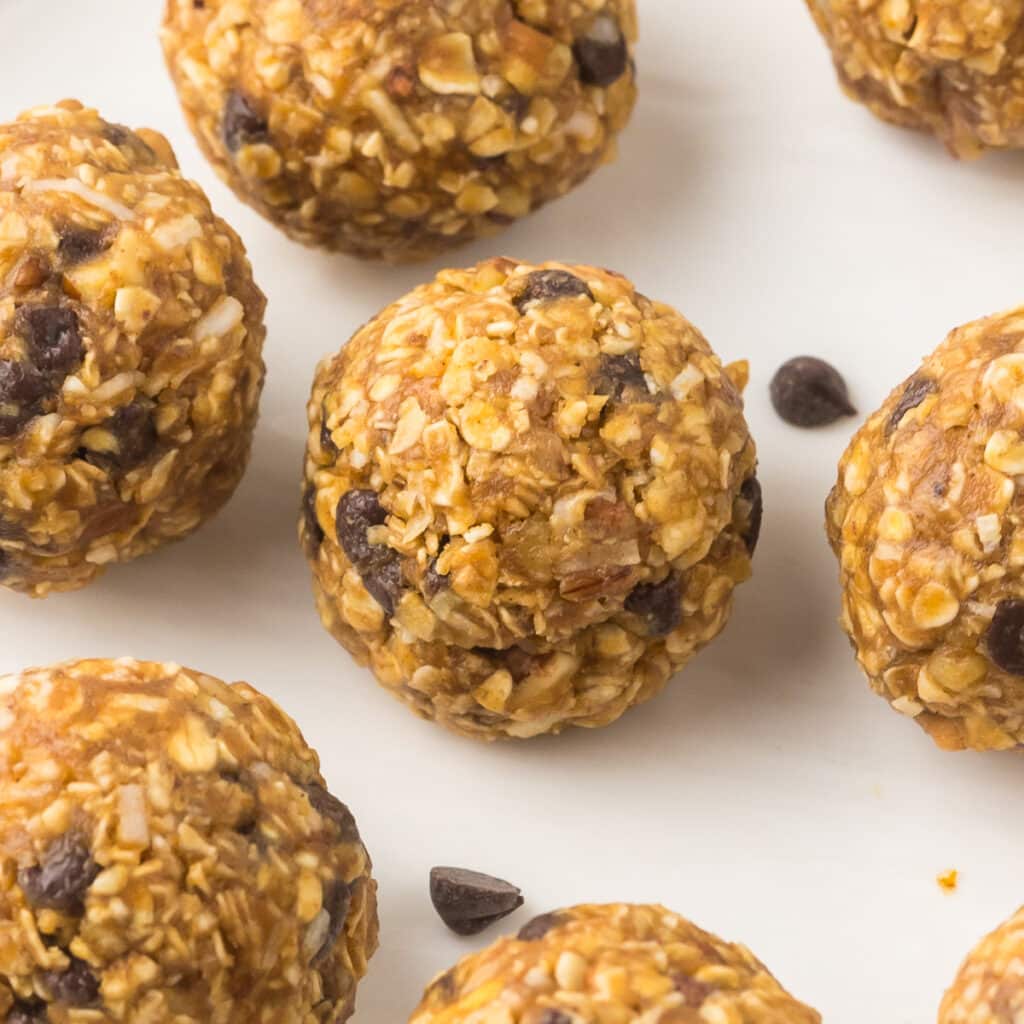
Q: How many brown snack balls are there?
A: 8